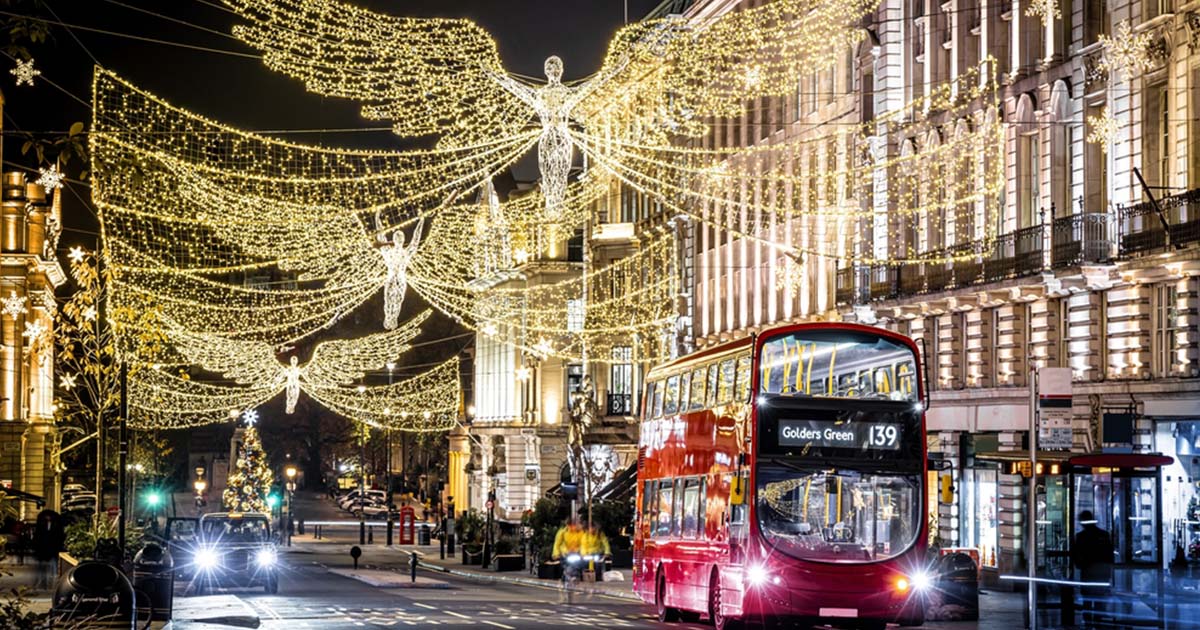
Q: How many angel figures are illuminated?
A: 3